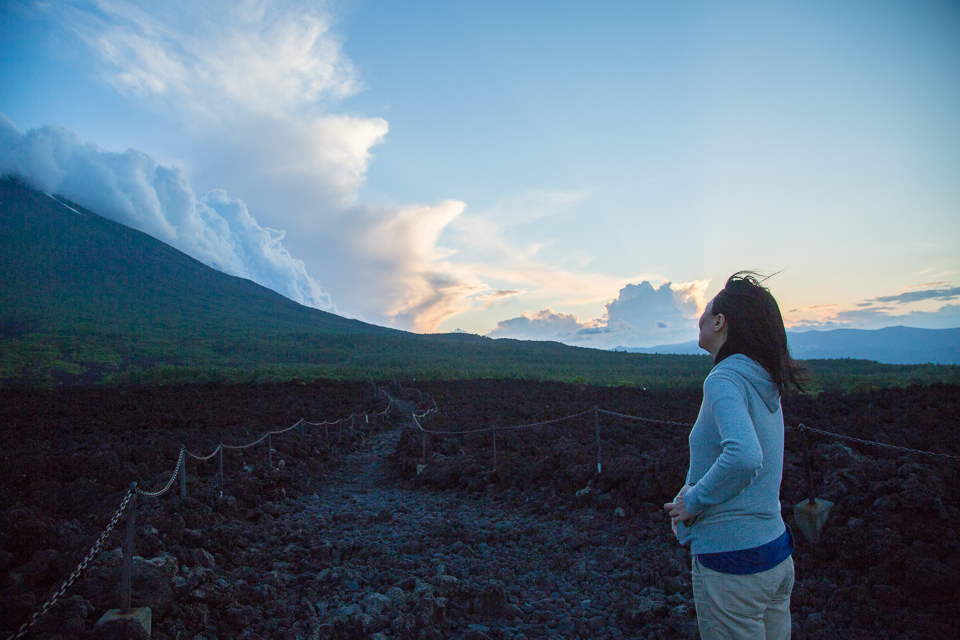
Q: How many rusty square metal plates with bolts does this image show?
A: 0